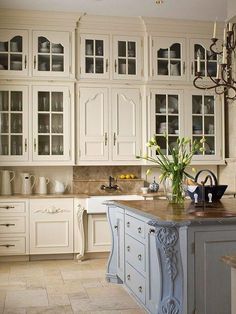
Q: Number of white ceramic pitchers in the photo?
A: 4